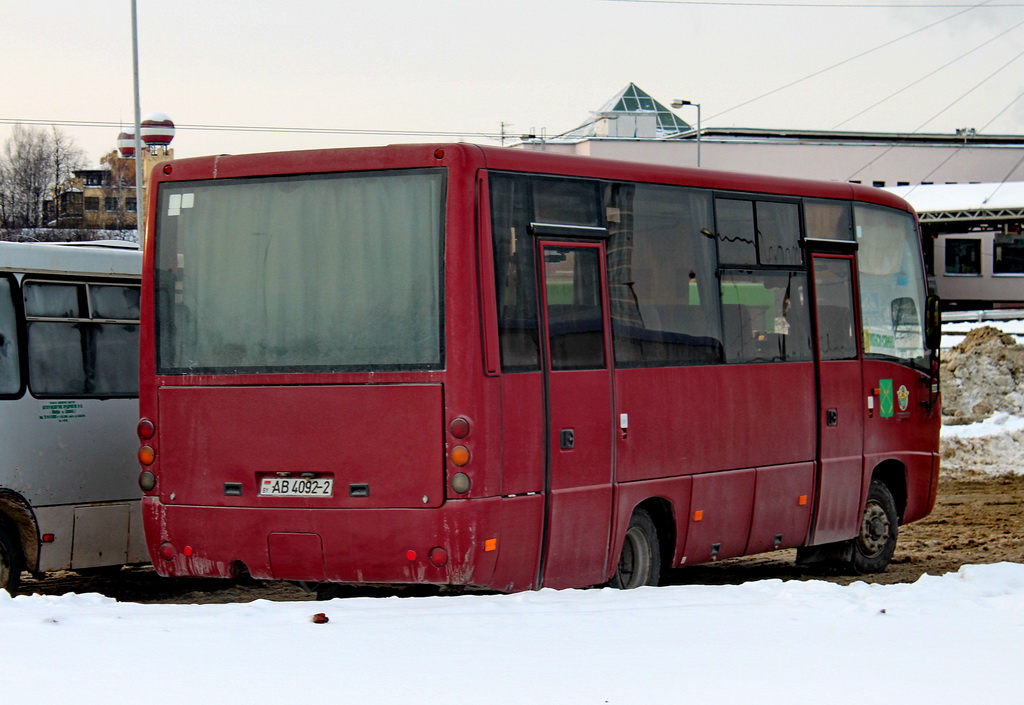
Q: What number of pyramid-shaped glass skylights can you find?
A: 1